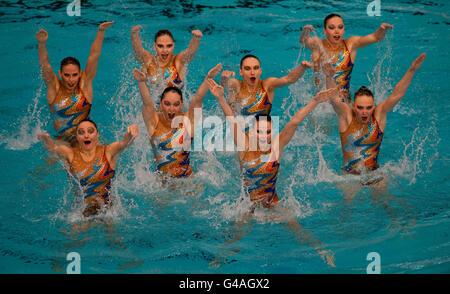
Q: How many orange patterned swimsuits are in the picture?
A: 8